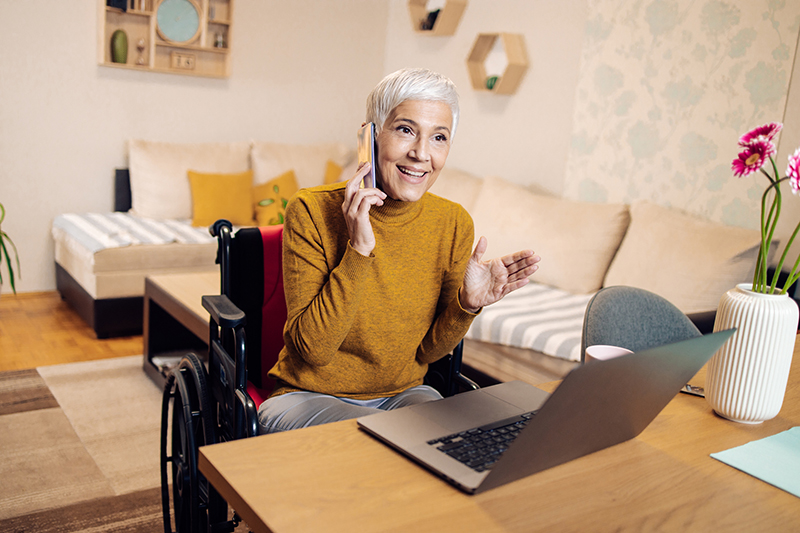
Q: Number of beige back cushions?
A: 5